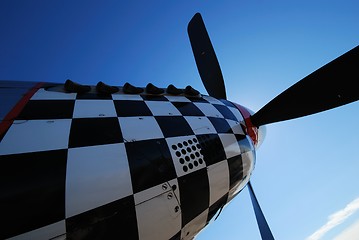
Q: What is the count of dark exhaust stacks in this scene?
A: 6